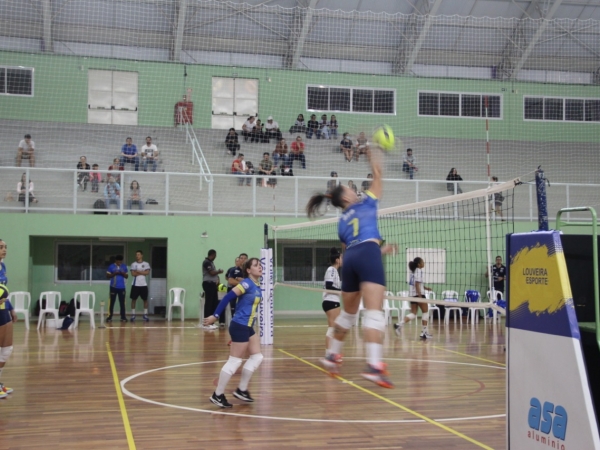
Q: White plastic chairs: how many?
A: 11